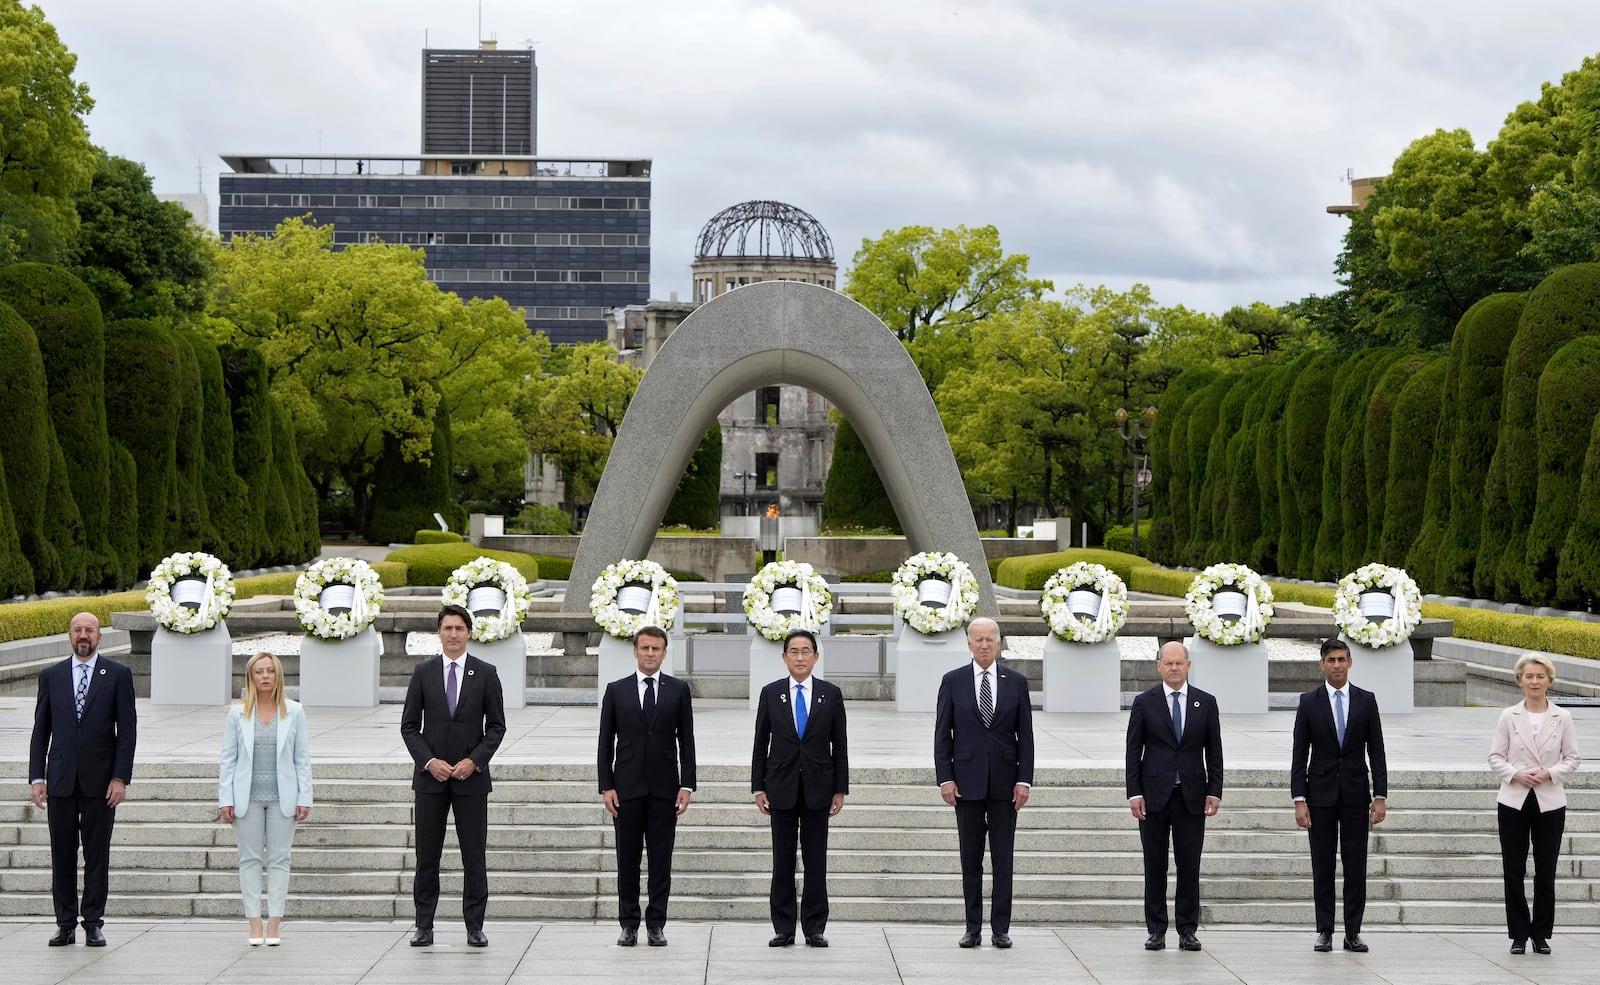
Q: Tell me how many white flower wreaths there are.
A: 9